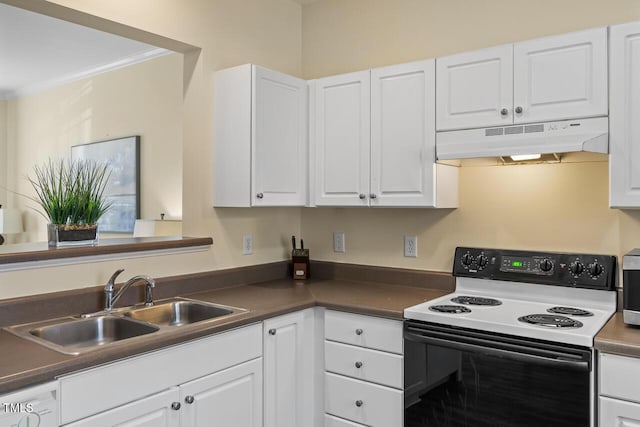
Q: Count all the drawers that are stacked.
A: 4